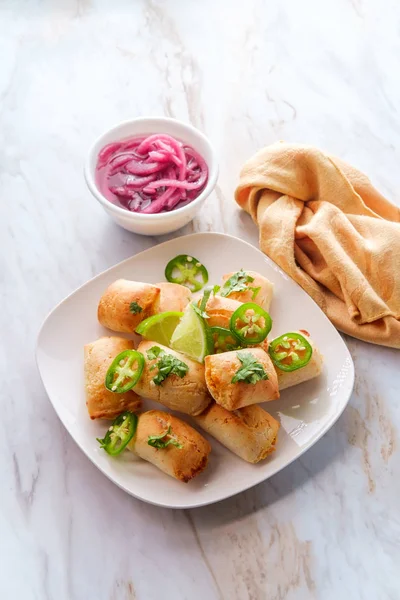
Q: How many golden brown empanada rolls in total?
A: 10